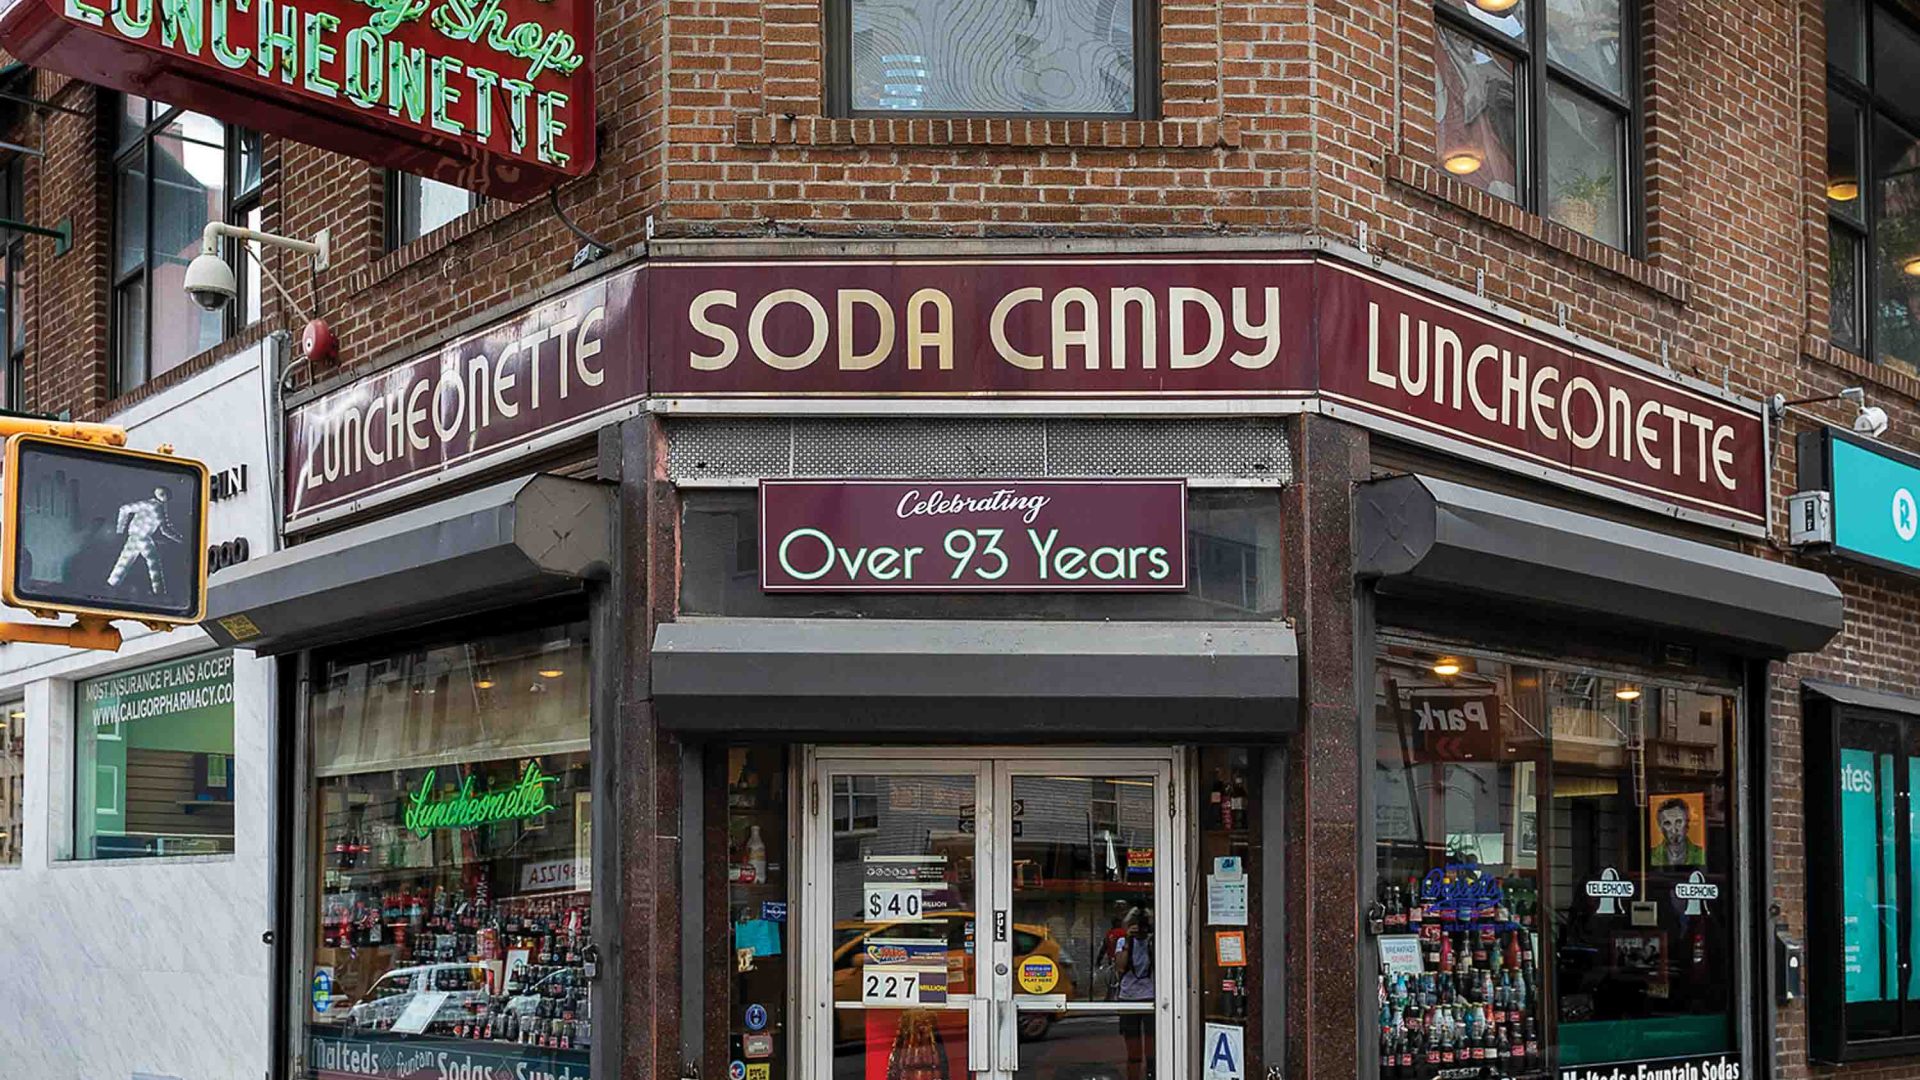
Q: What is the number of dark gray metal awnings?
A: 3